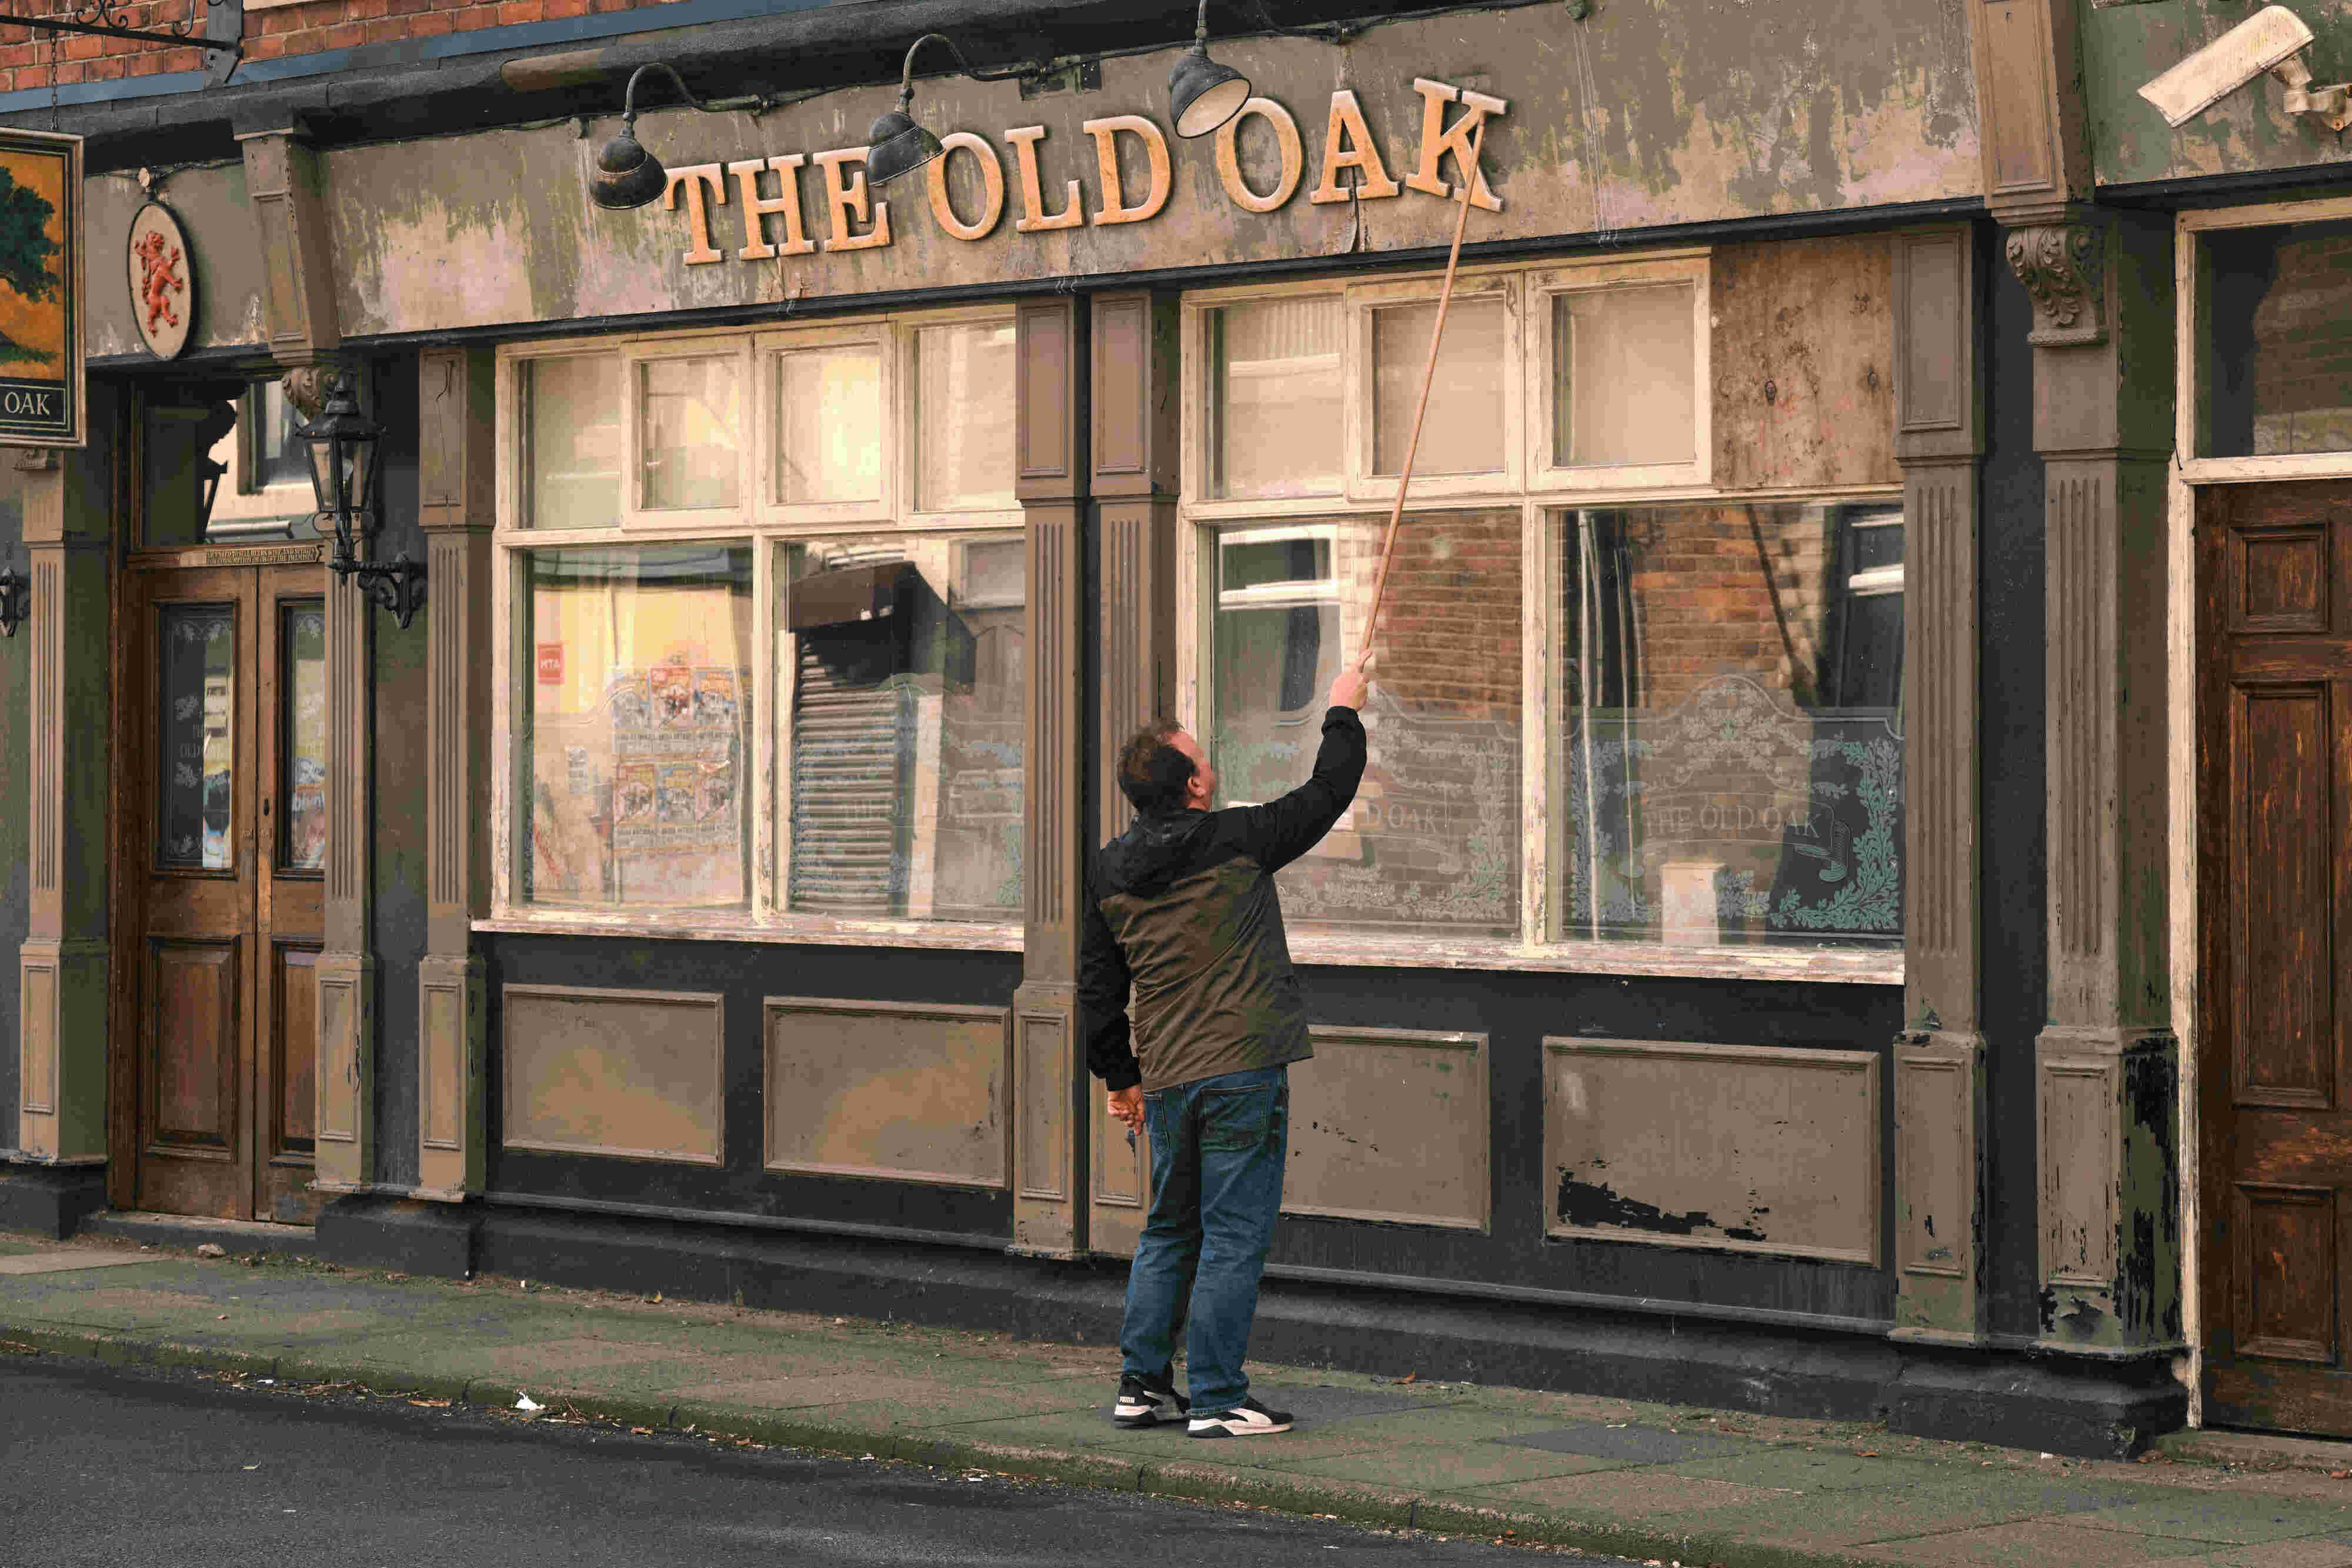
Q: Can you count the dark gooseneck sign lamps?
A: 3